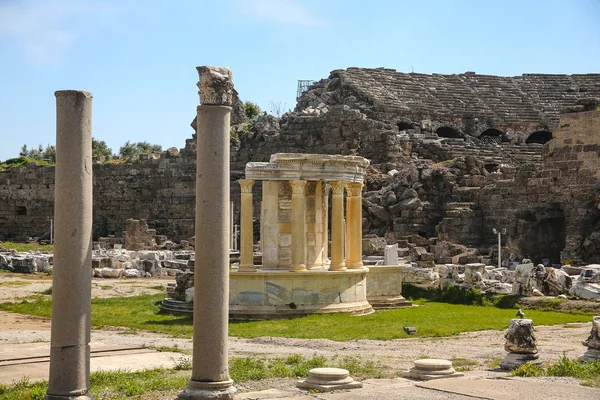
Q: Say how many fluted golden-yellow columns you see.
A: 4